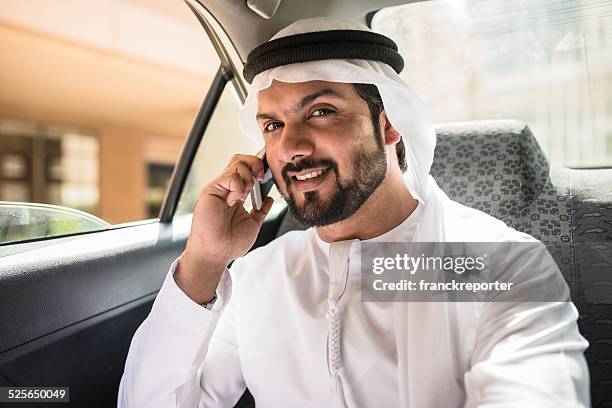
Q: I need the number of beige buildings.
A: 1